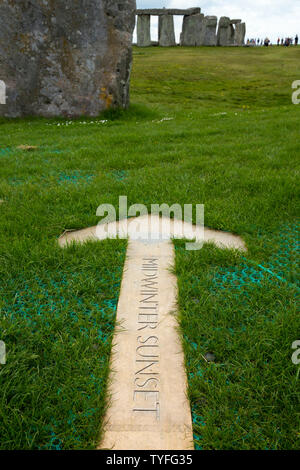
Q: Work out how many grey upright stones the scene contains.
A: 7